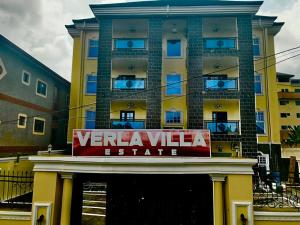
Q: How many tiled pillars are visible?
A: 4